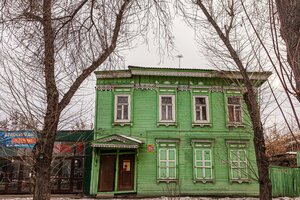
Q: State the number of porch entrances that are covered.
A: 1